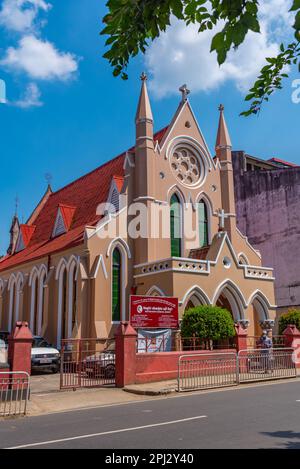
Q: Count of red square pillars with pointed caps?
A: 4